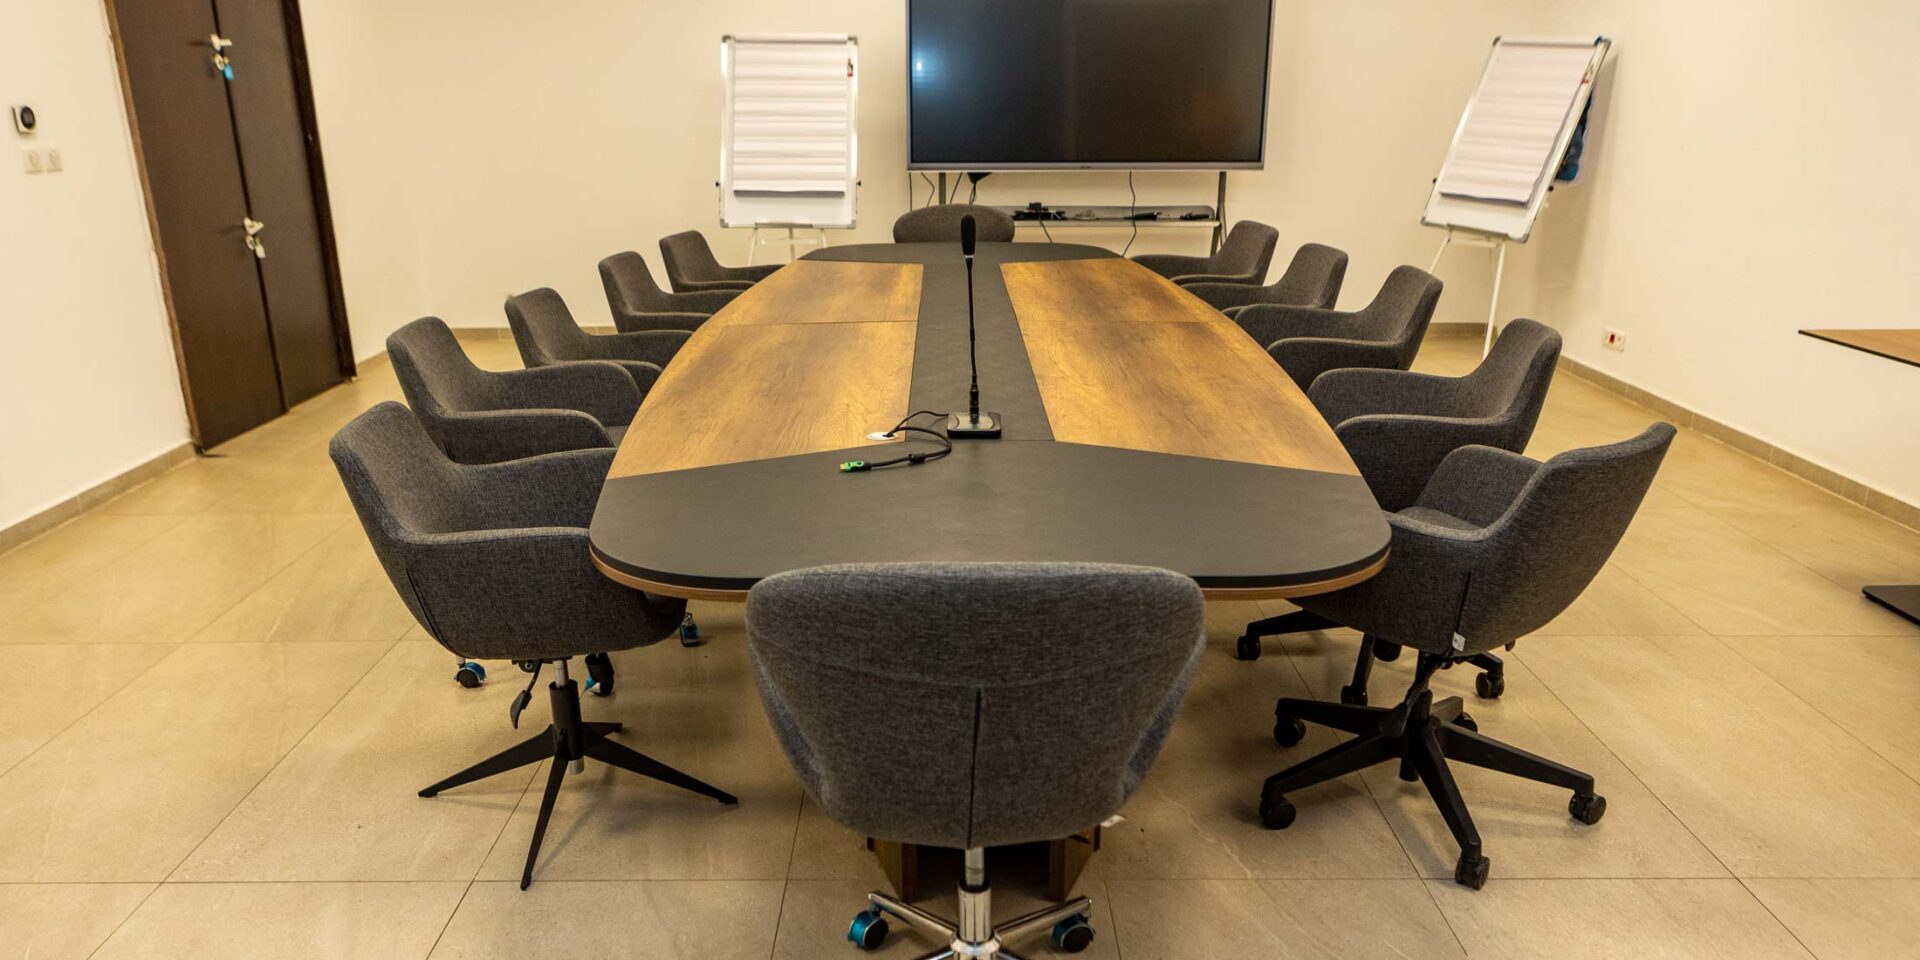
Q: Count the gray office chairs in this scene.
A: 12